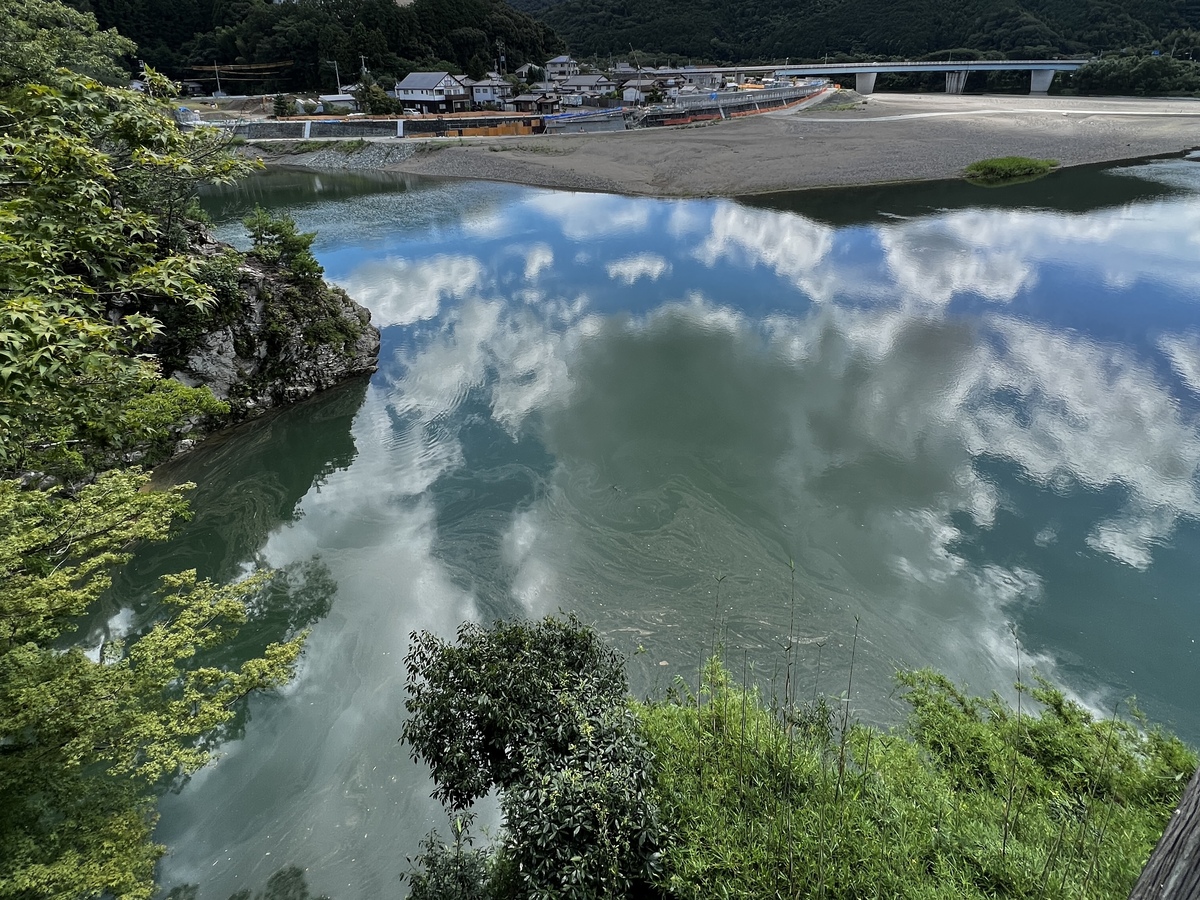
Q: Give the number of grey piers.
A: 3